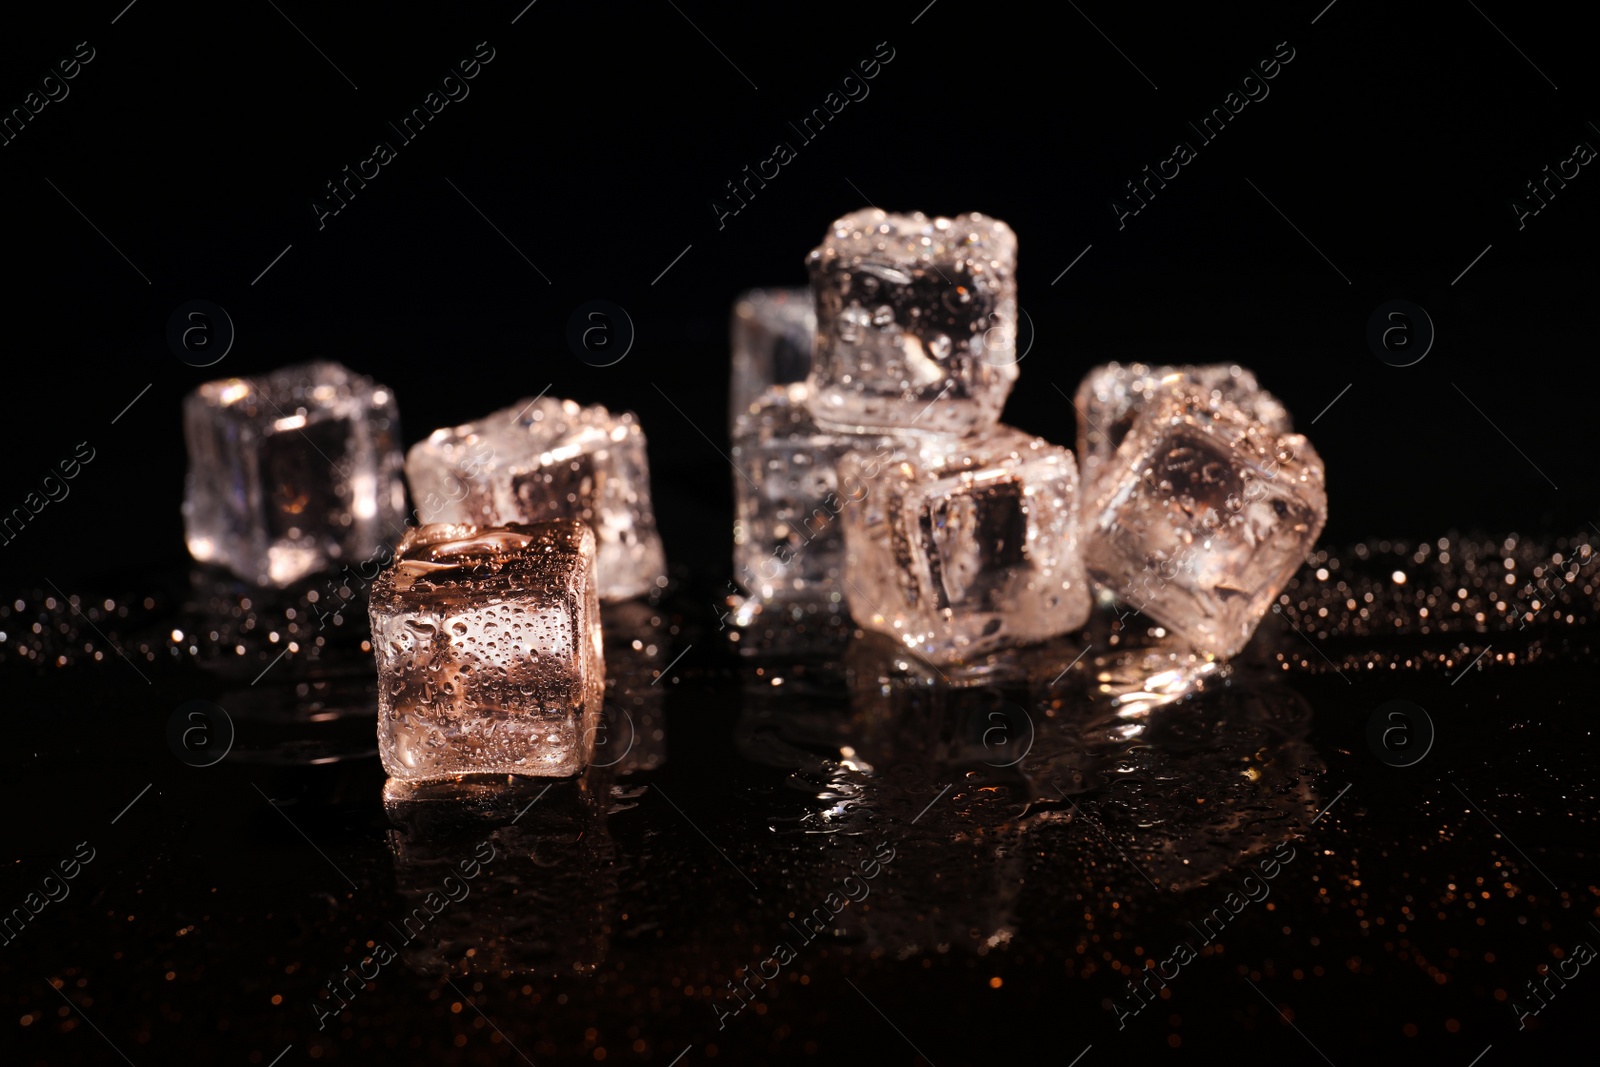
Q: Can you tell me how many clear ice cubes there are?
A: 9